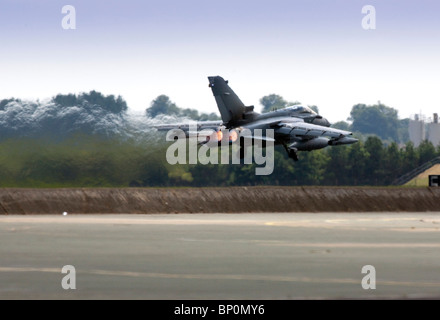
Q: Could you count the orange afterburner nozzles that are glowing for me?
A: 2